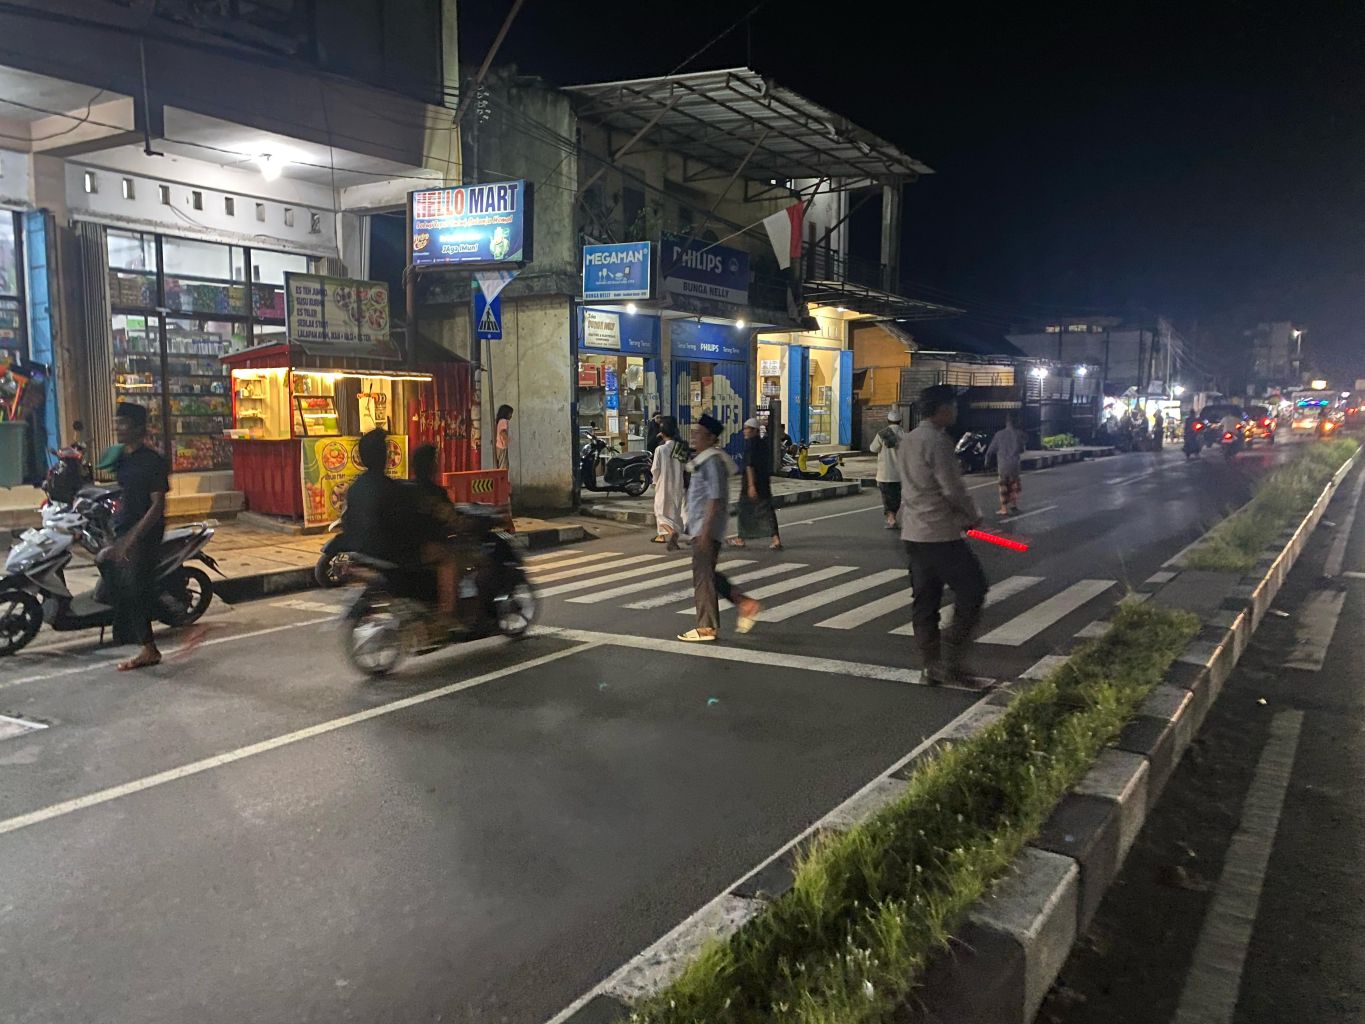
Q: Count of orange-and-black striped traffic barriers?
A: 1